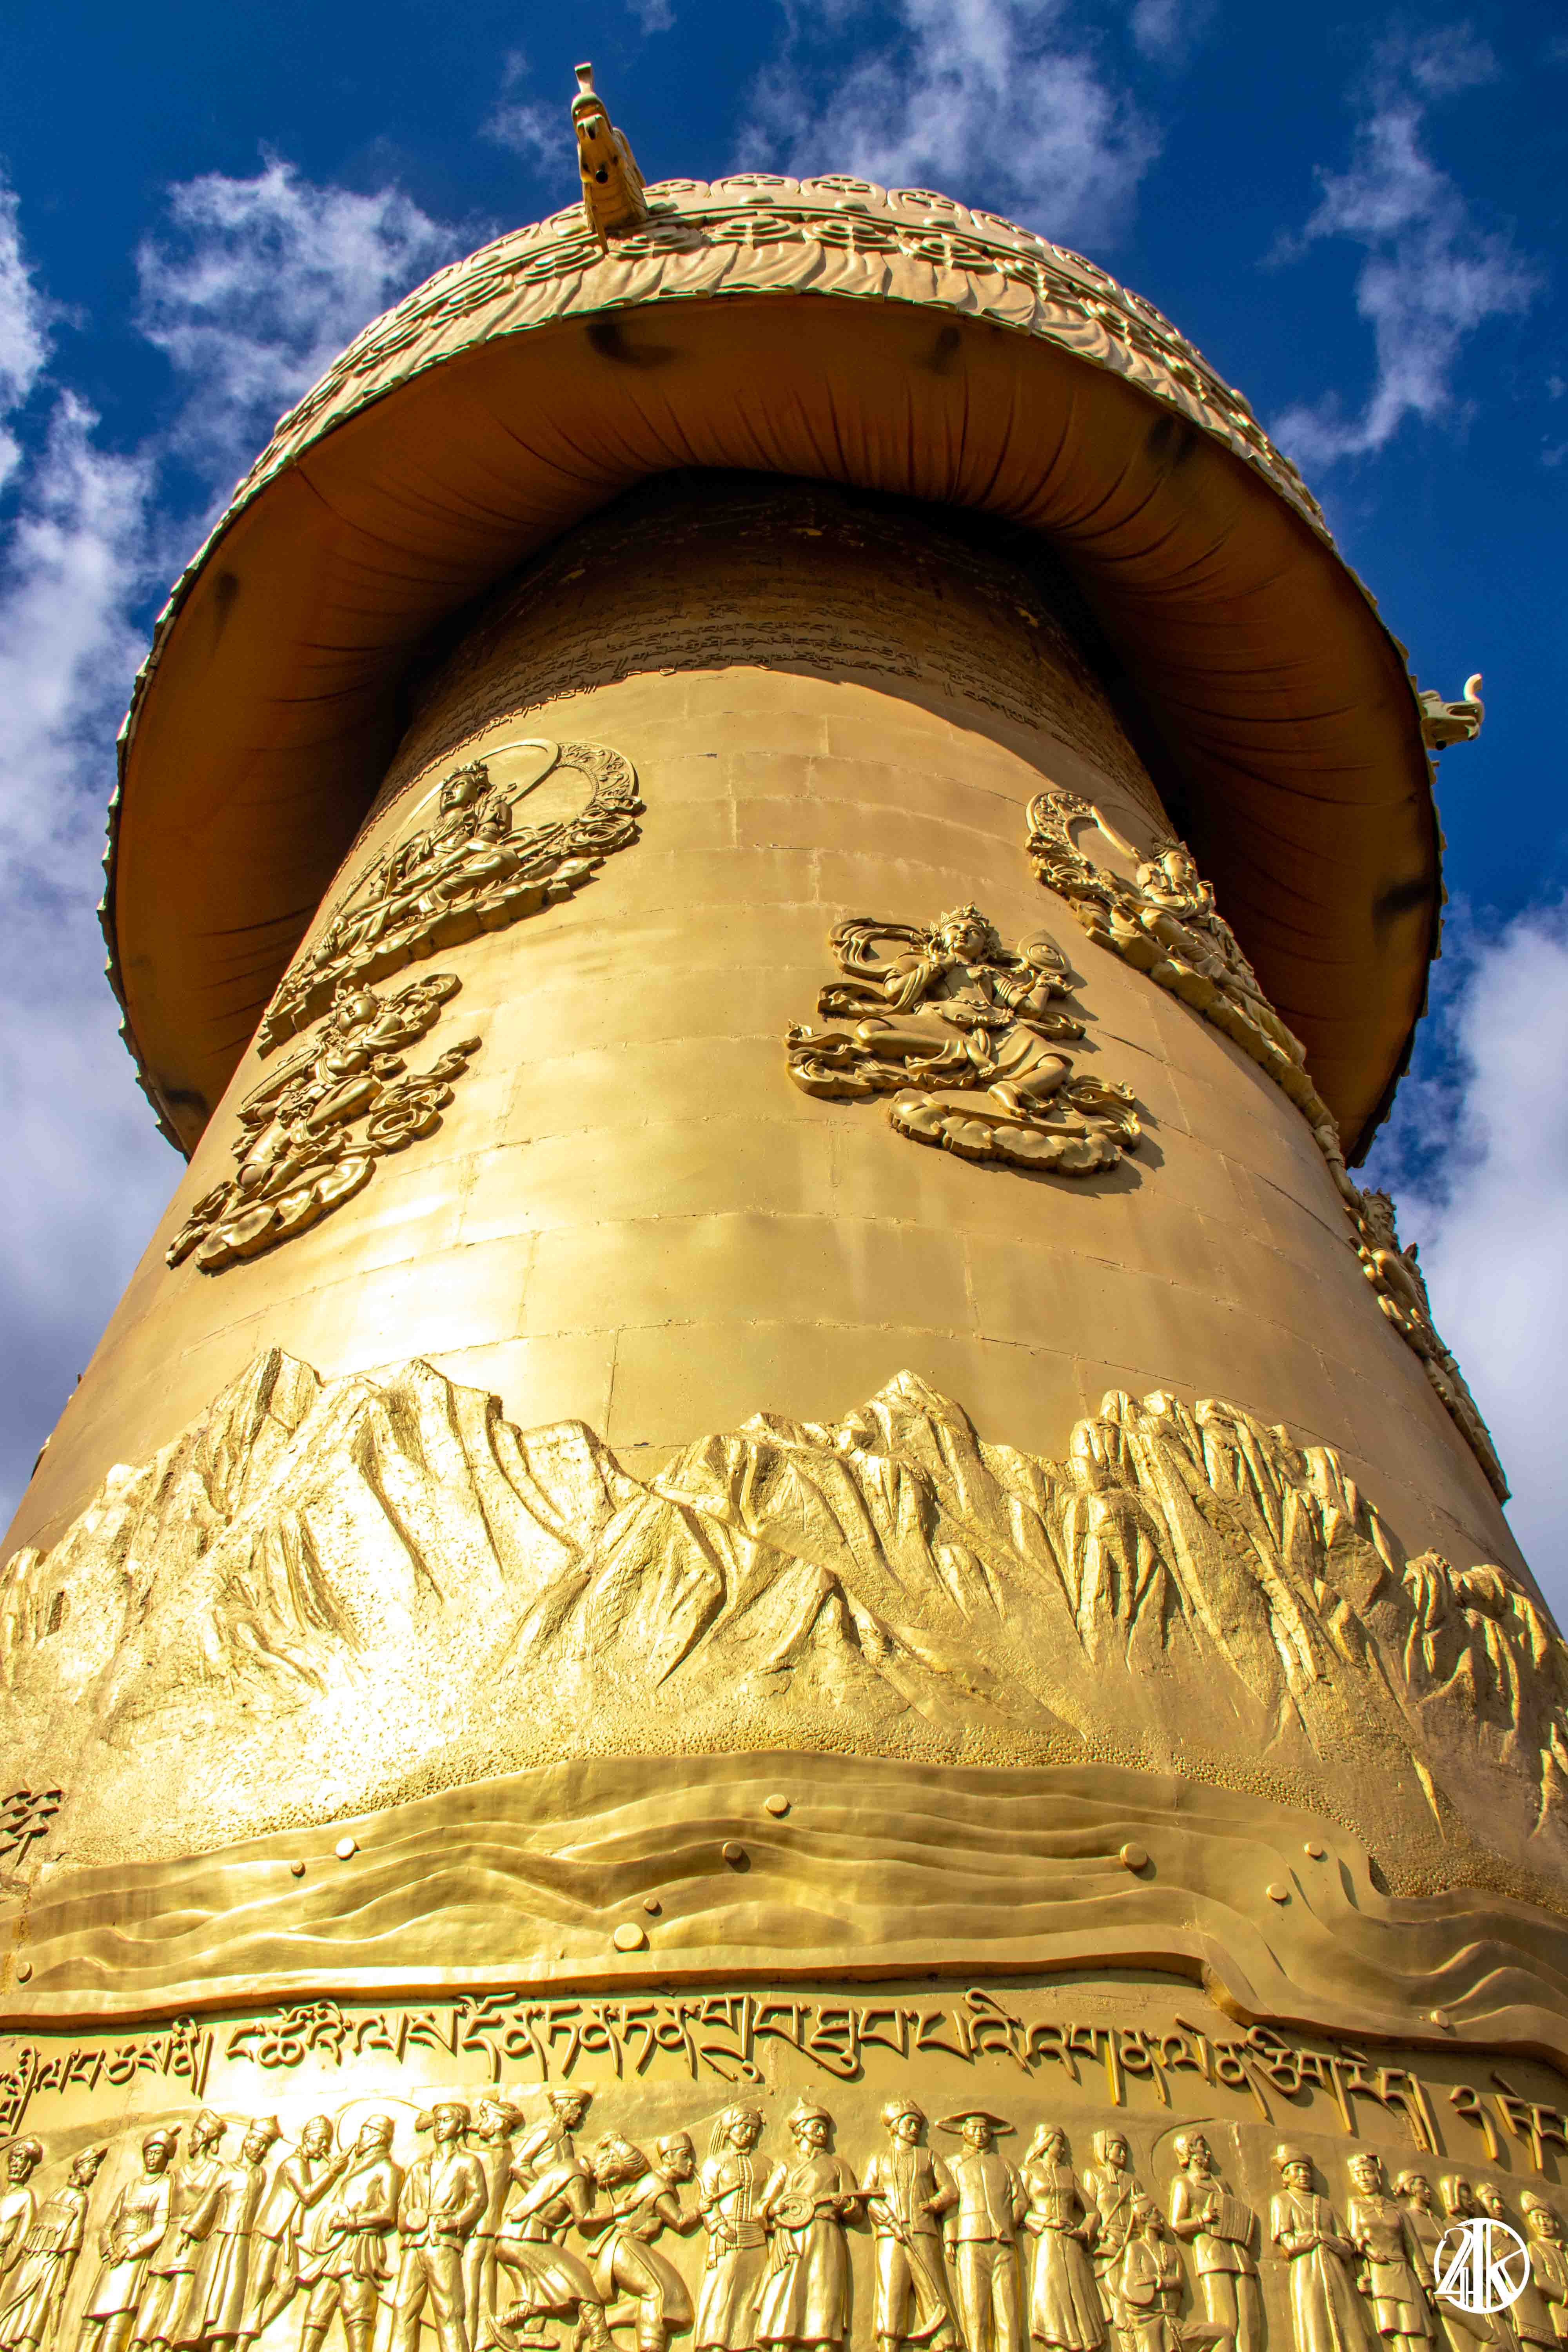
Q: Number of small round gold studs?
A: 11